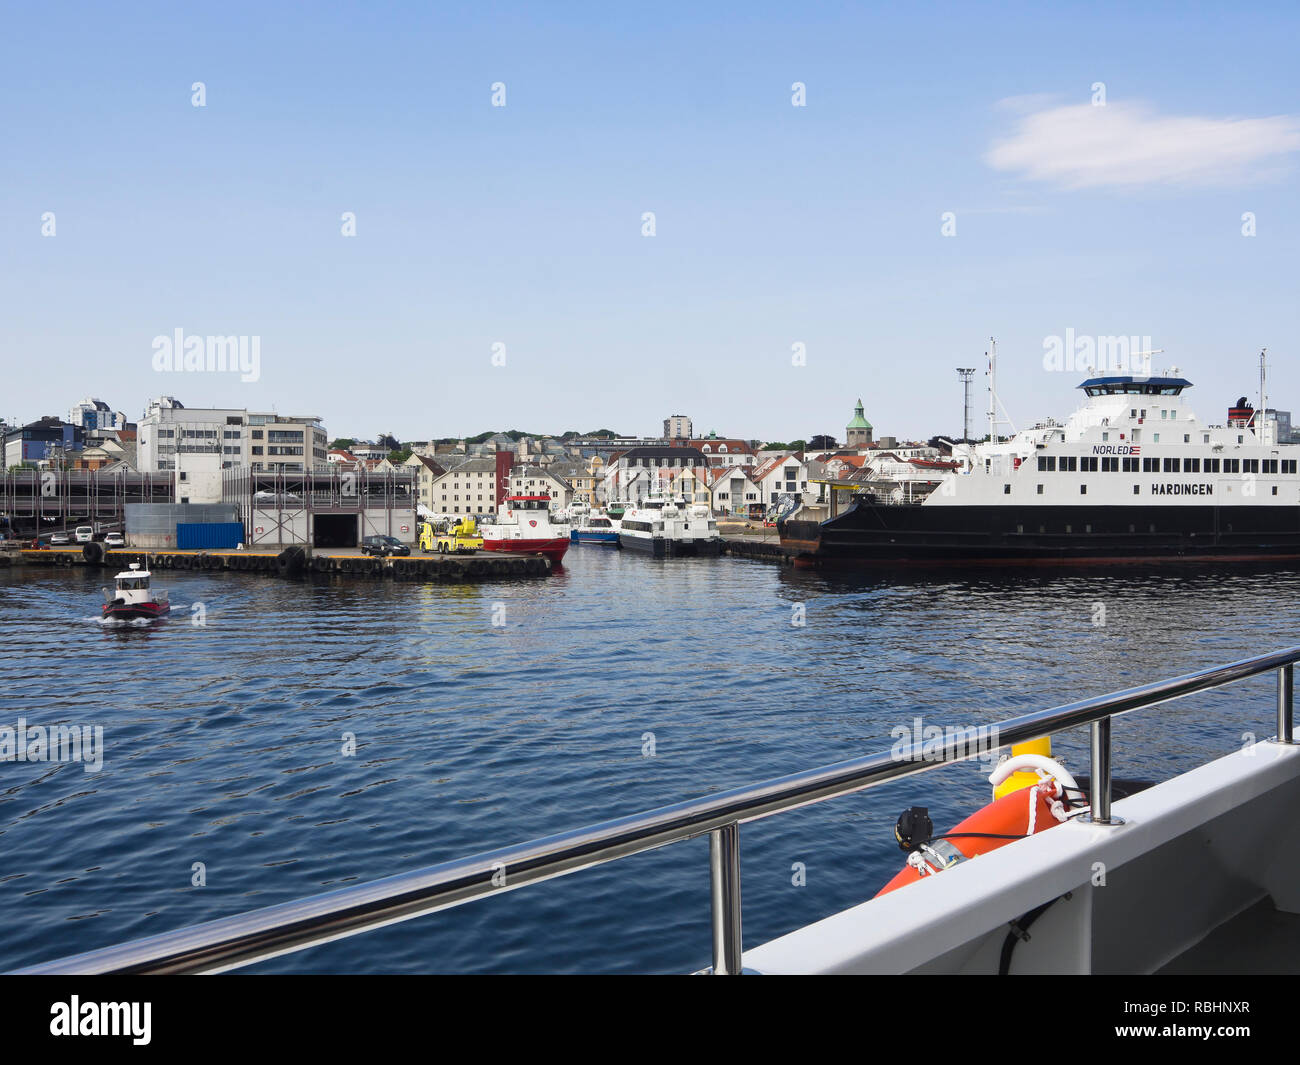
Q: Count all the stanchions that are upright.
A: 3